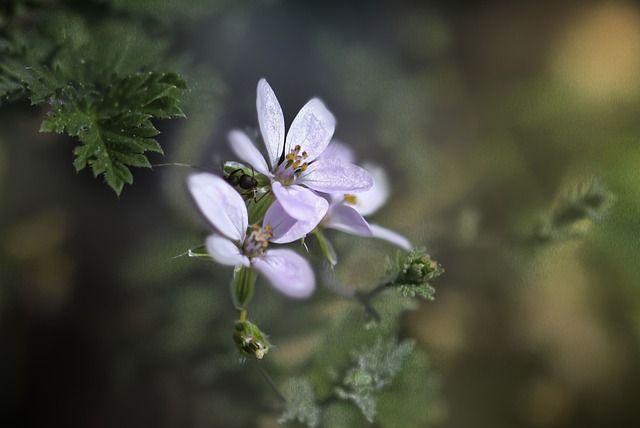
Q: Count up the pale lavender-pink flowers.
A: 3